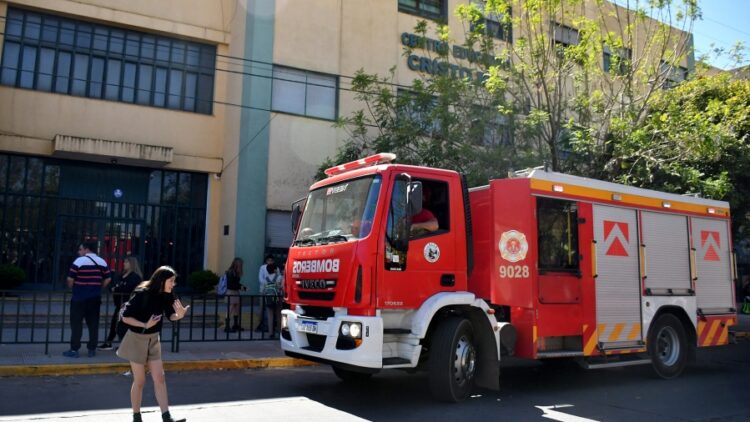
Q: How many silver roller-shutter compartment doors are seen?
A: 3